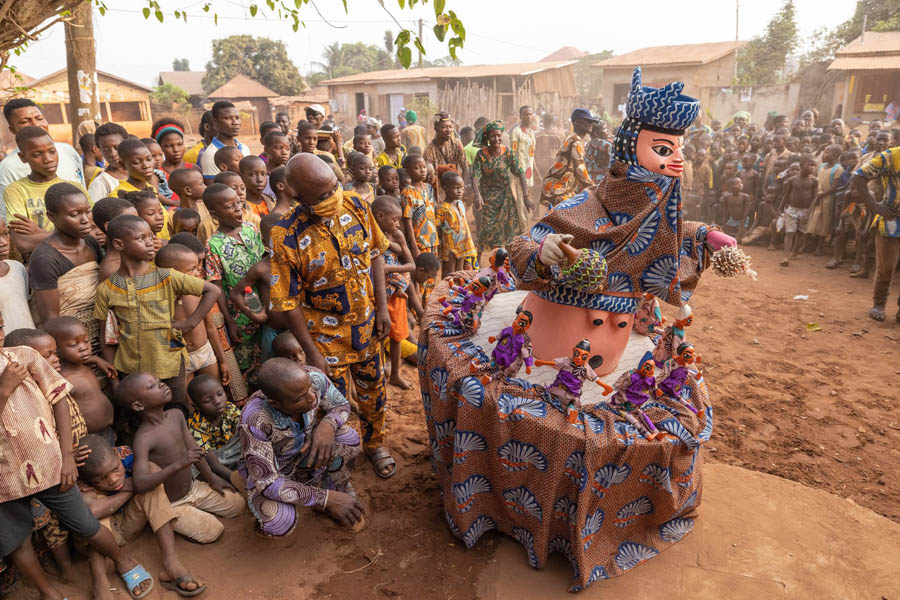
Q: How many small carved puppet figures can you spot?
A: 8